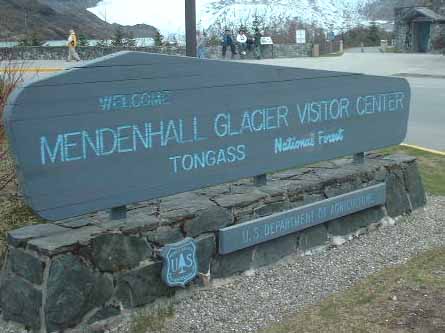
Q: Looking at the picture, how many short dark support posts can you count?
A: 3